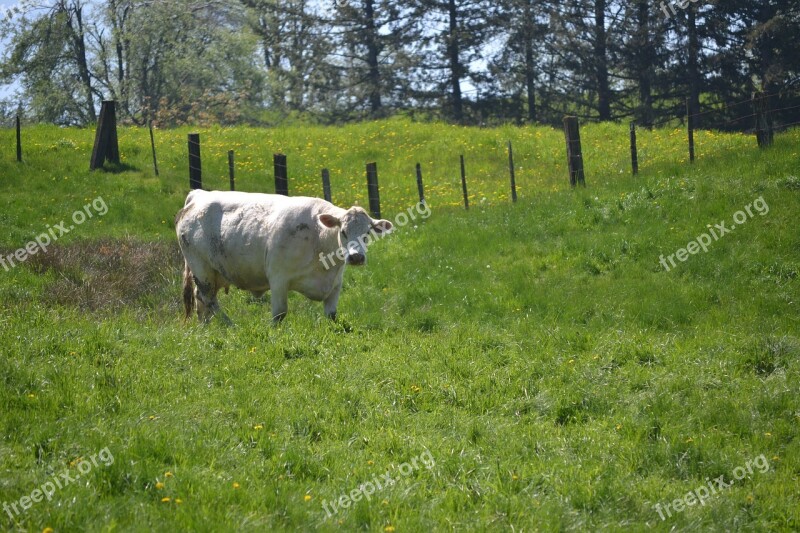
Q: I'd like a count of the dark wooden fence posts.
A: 15